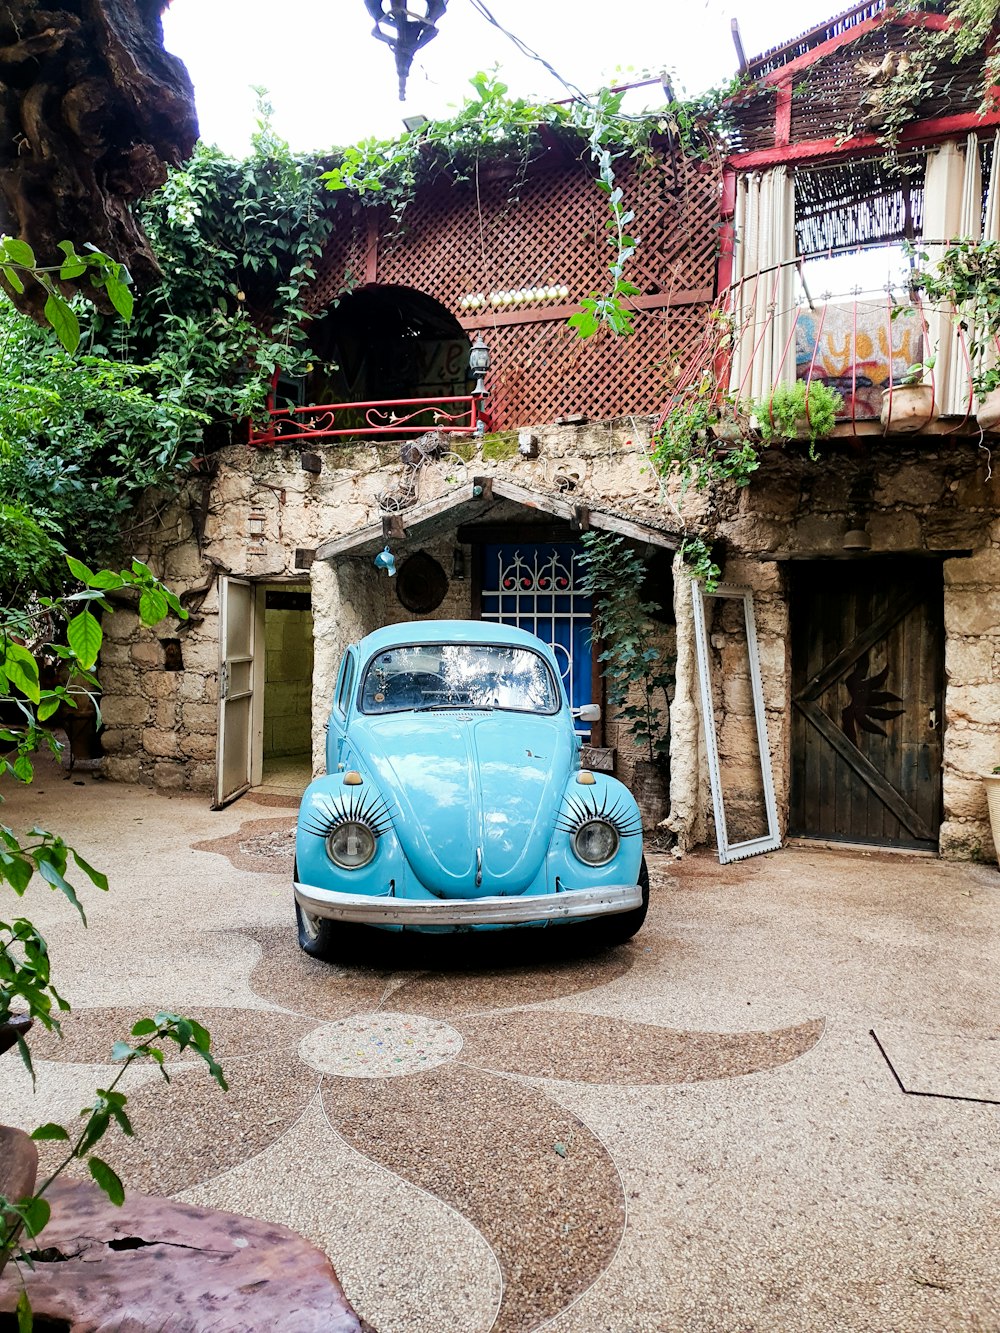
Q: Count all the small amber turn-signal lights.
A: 2